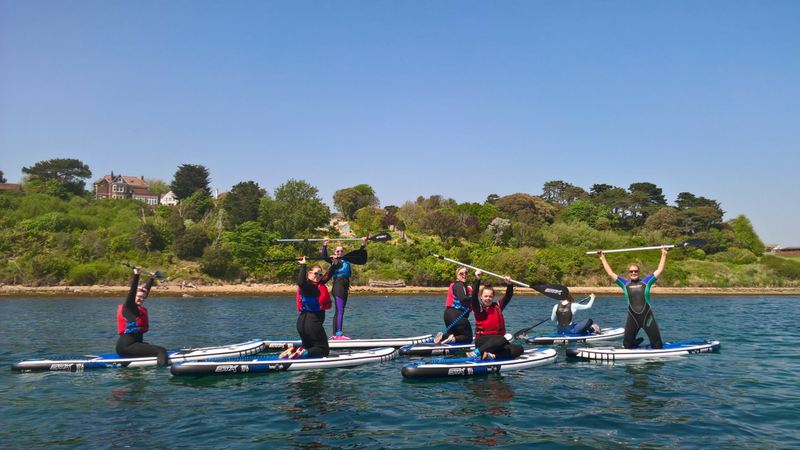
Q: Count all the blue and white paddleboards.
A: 7